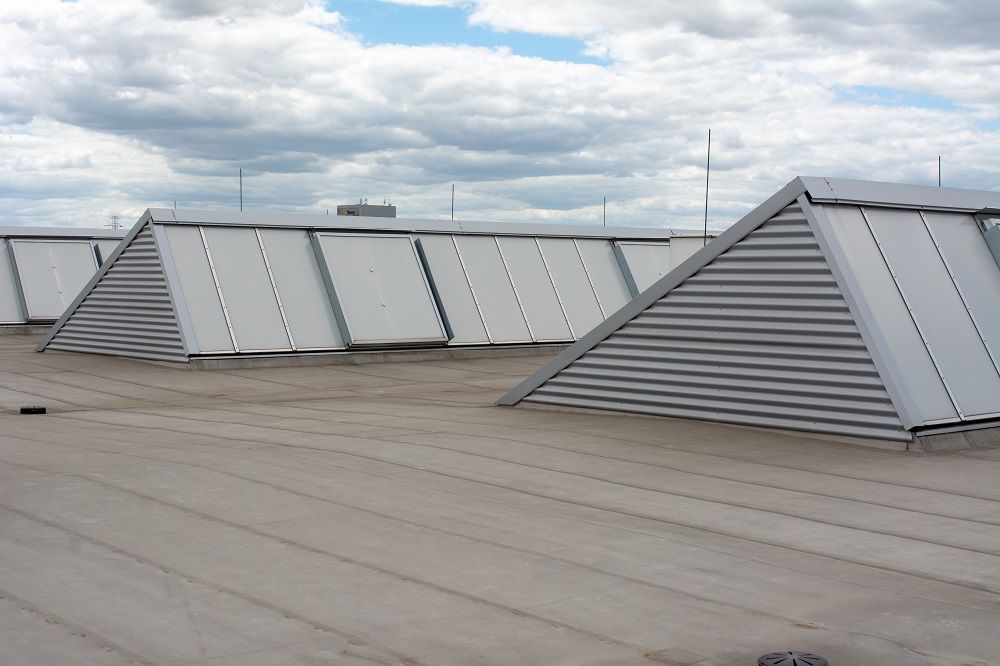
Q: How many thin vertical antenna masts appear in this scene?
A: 5